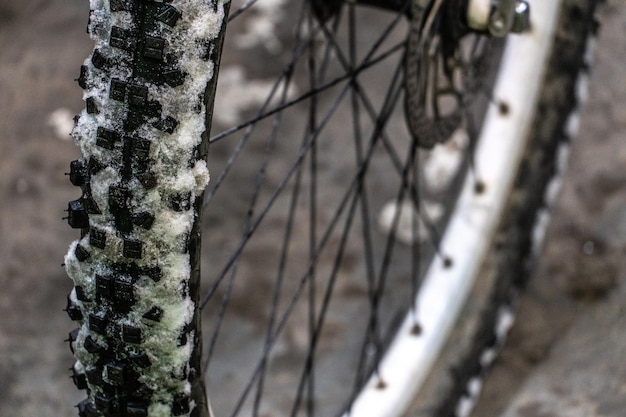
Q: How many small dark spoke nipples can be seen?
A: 5